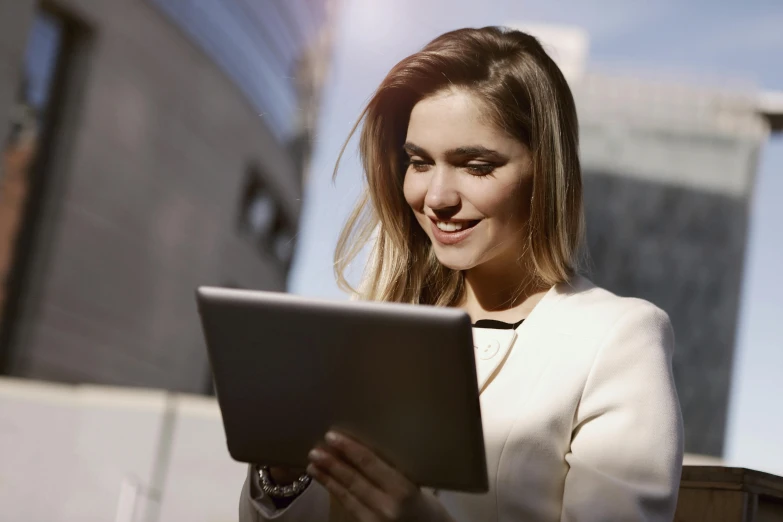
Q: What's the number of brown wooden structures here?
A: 1